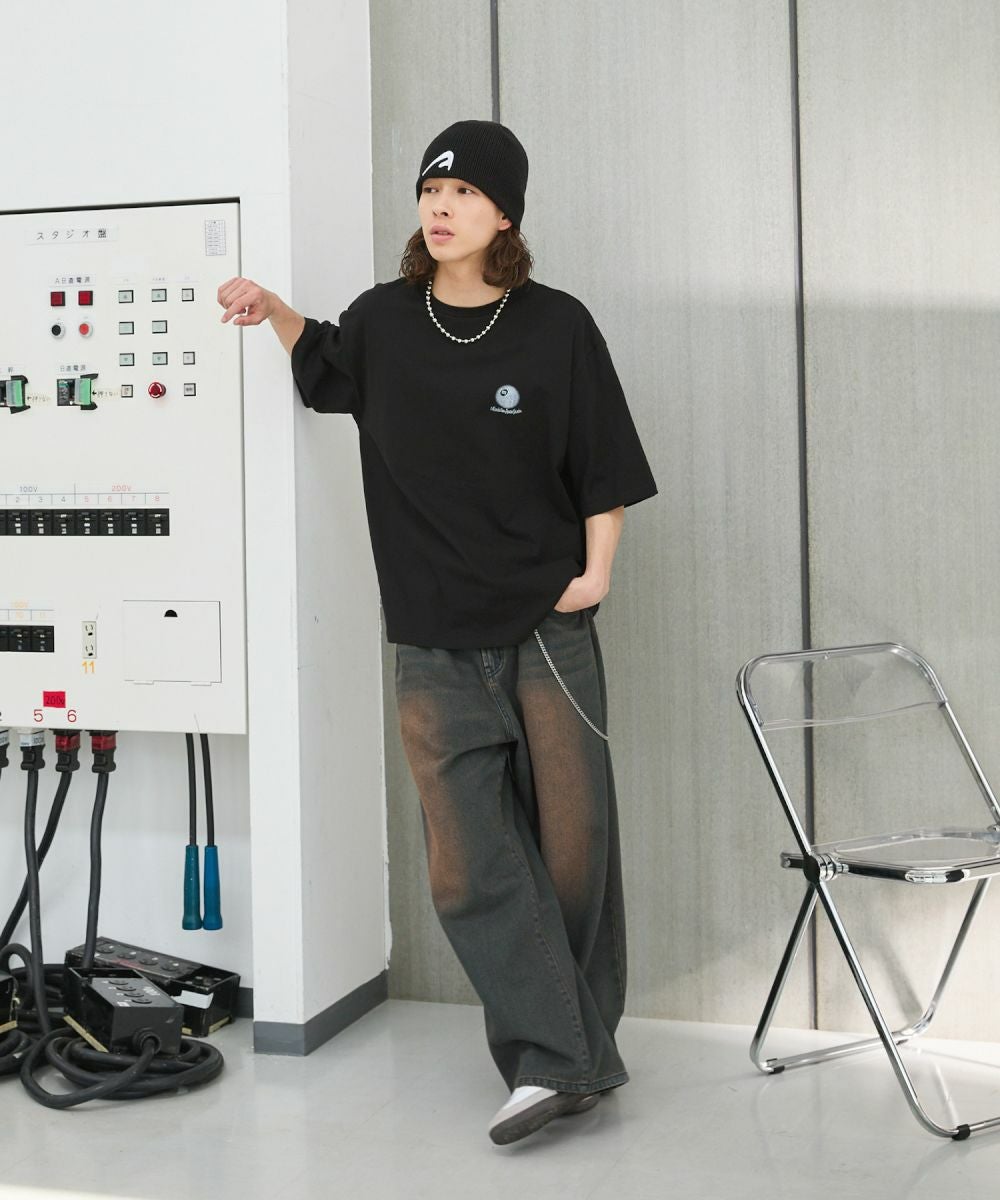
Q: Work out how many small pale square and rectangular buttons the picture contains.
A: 10